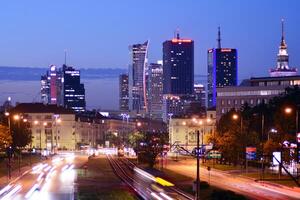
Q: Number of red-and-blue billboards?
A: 1